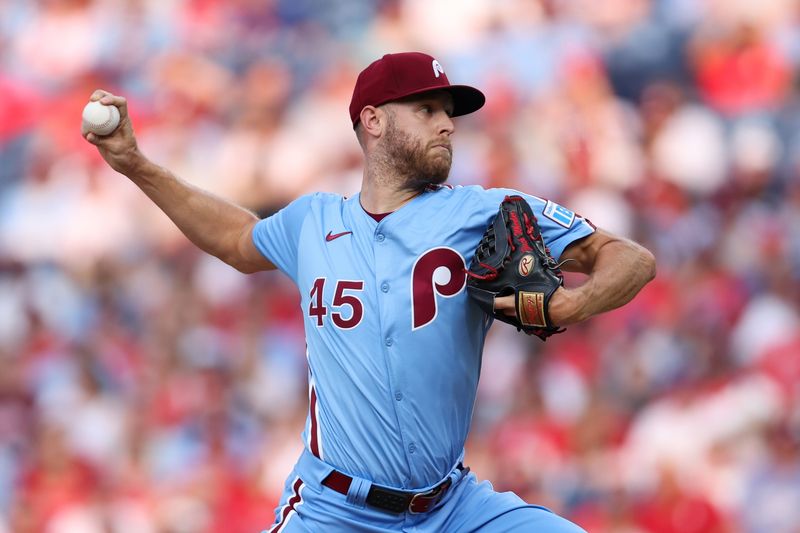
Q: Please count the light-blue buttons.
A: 5